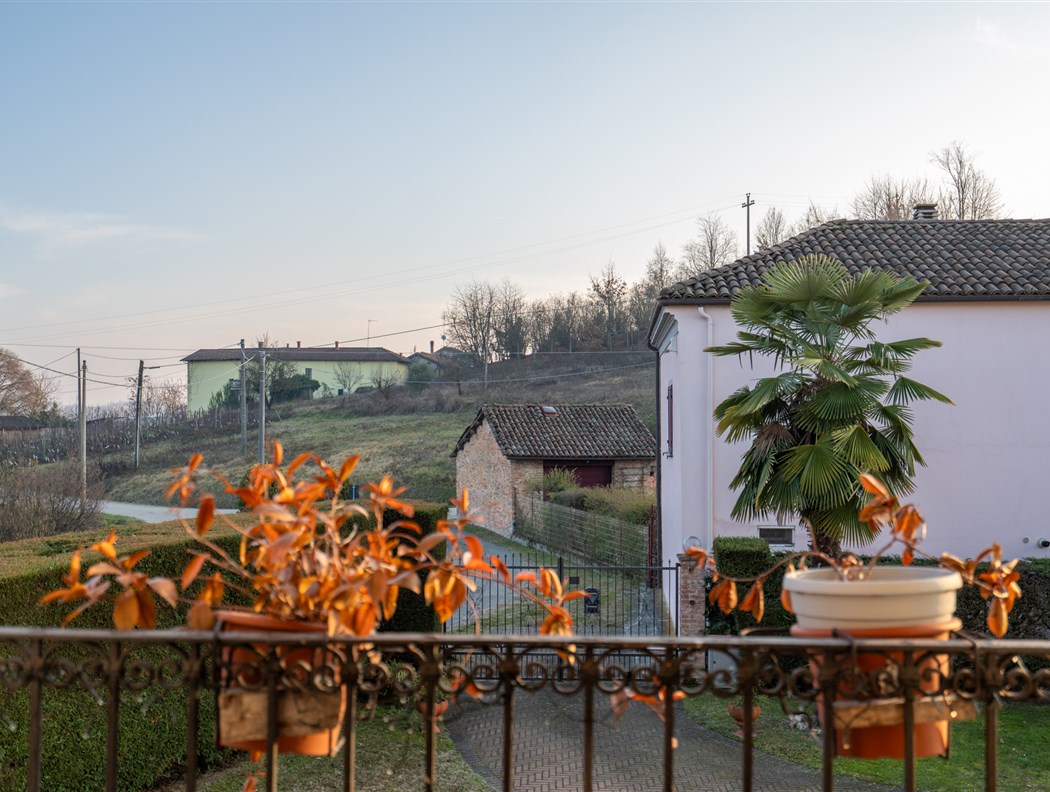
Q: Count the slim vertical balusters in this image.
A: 13